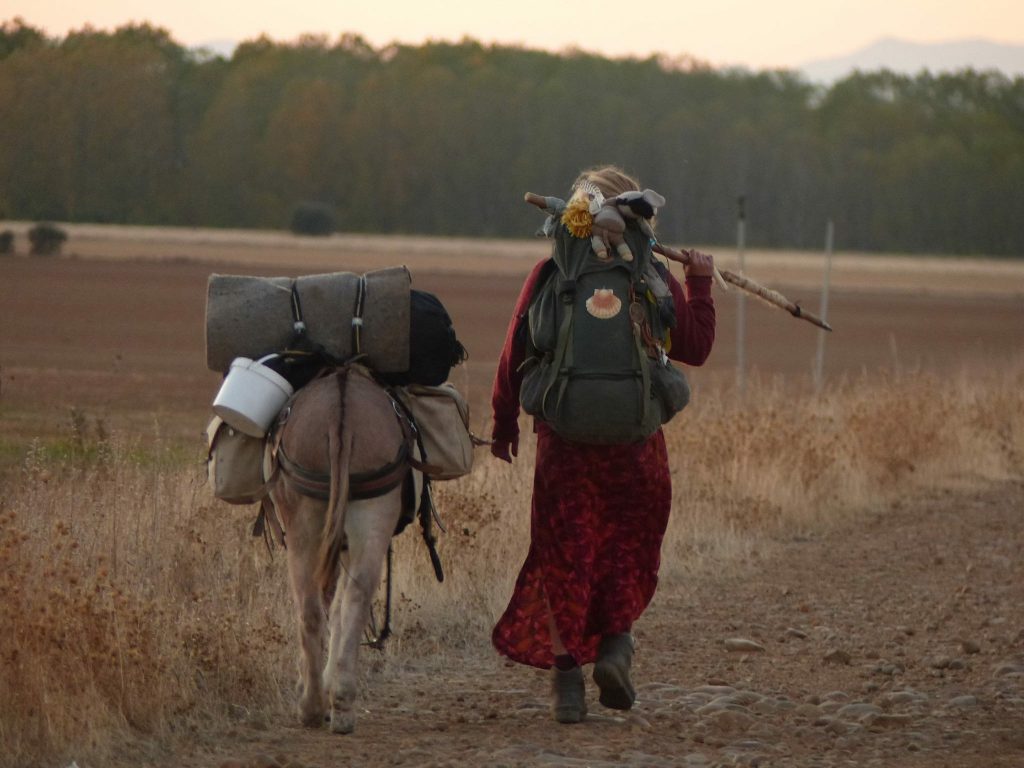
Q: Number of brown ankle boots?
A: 2